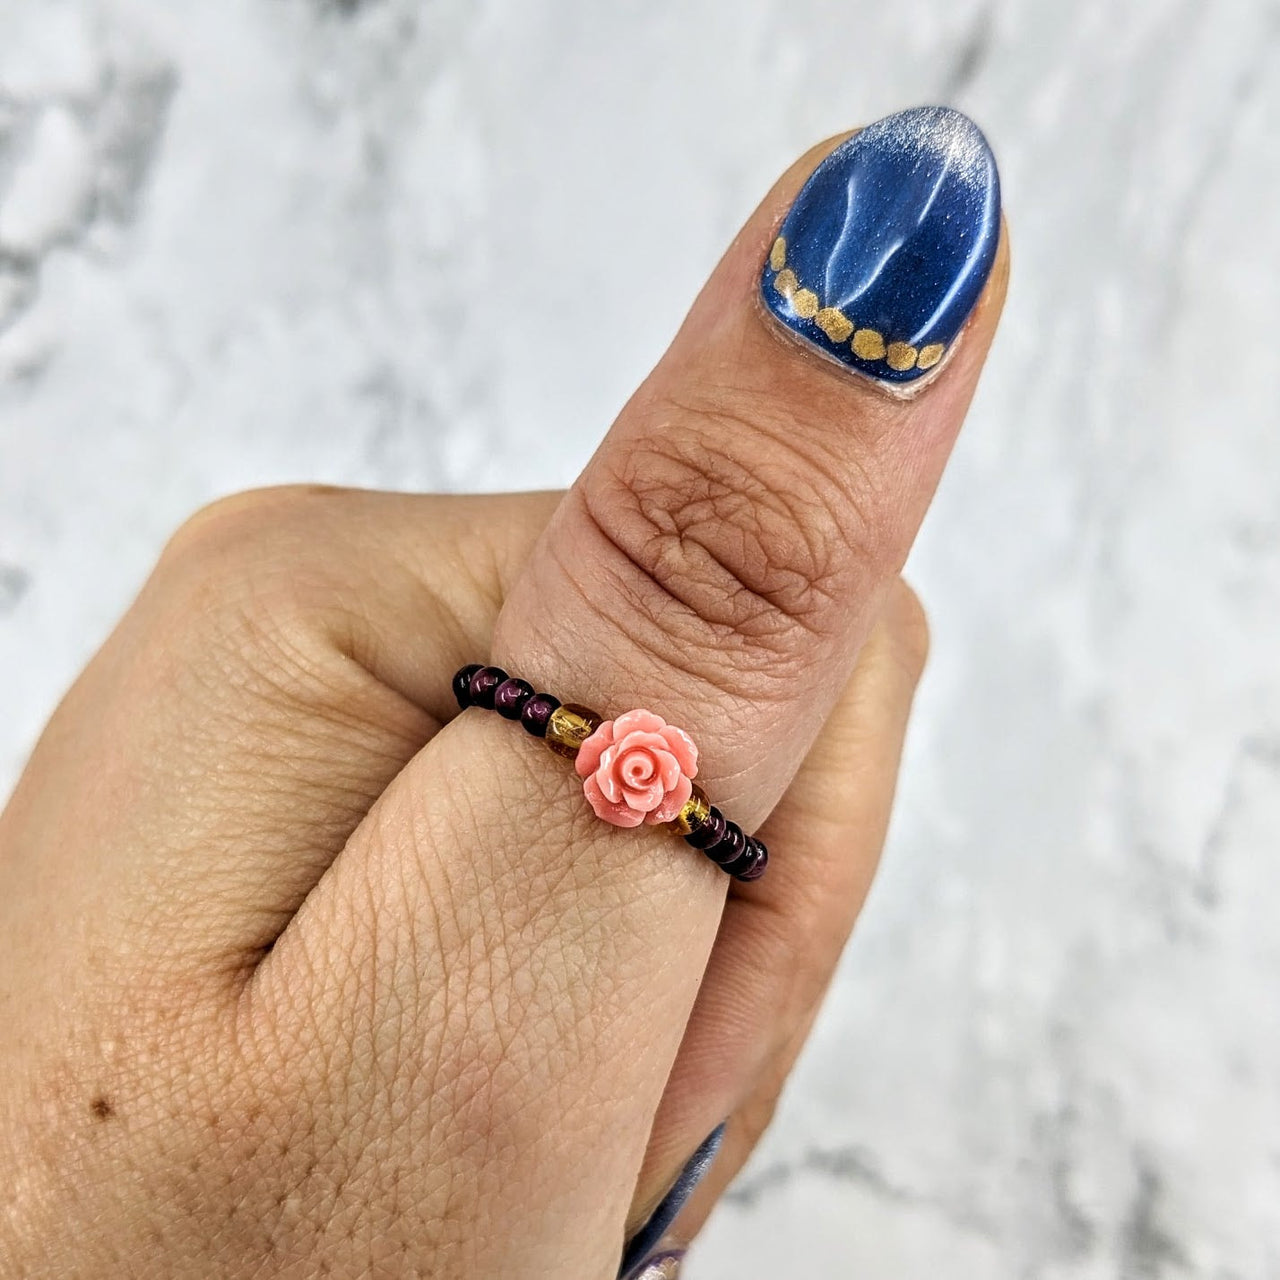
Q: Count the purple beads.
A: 8